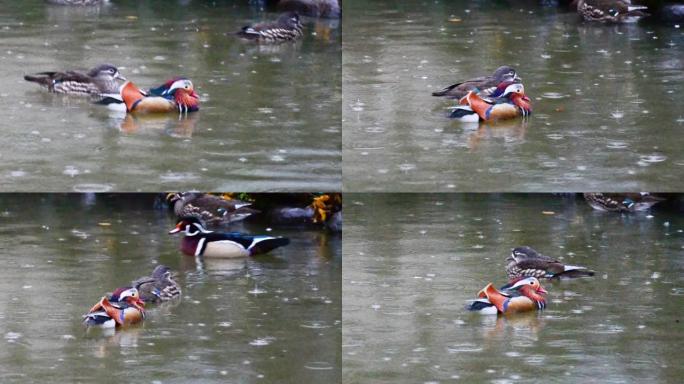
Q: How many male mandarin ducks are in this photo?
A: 4